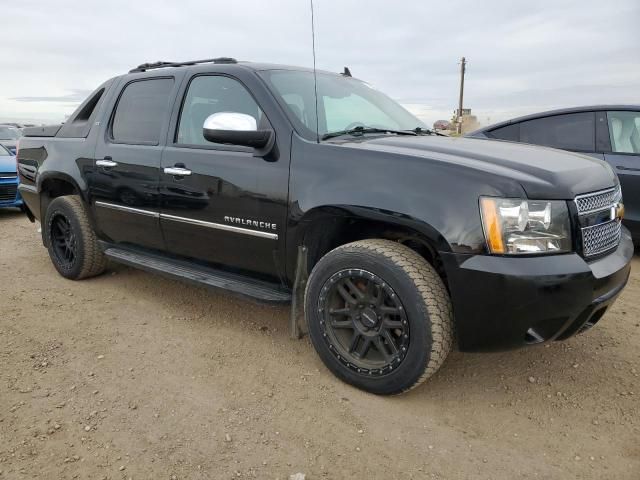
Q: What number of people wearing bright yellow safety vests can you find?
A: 0